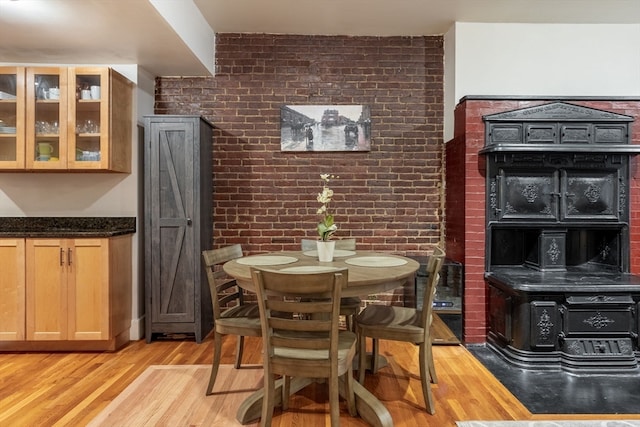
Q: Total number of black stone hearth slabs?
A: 1